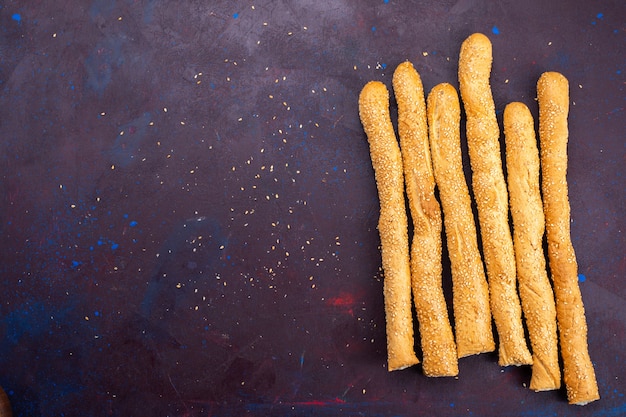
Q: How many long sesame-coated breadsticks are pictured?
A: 6